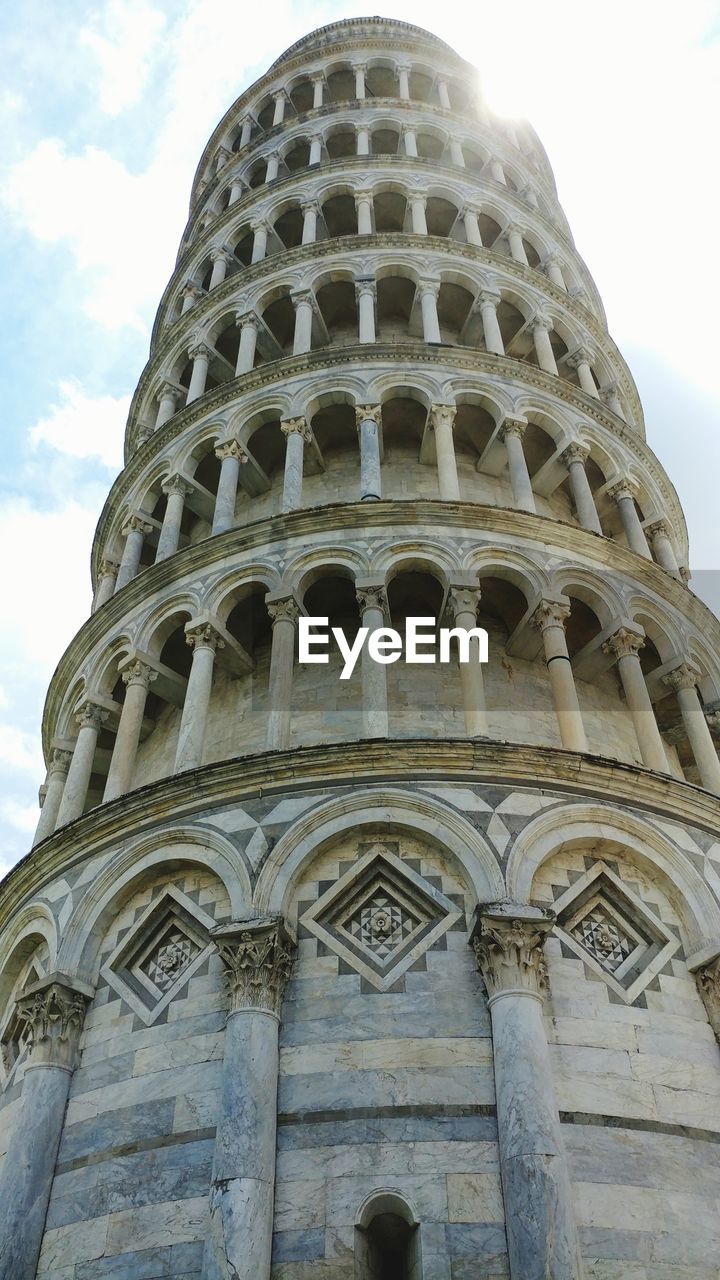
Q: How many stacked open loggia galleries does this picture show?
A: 6